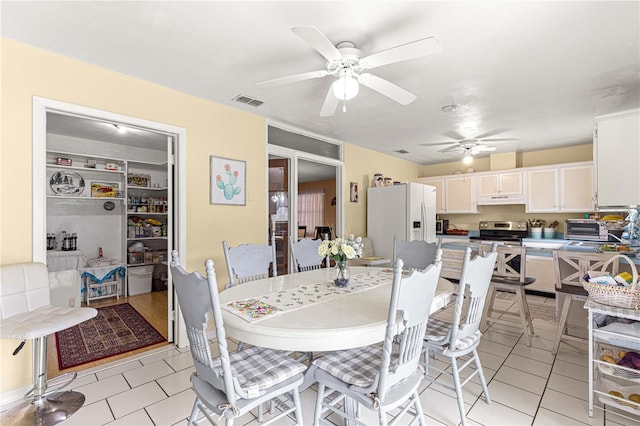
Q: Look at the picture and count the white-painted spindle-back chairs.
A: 6